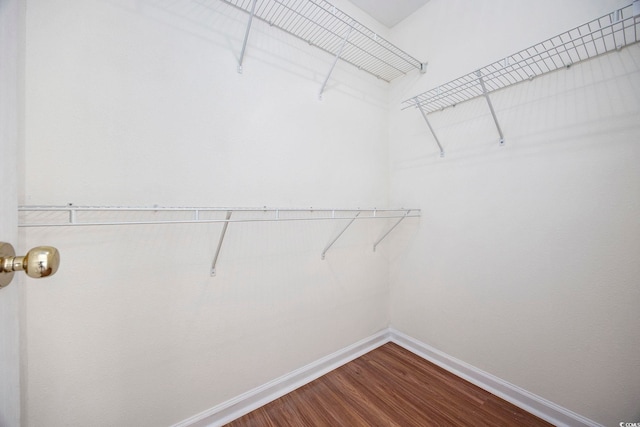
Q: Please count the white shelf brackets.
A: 7